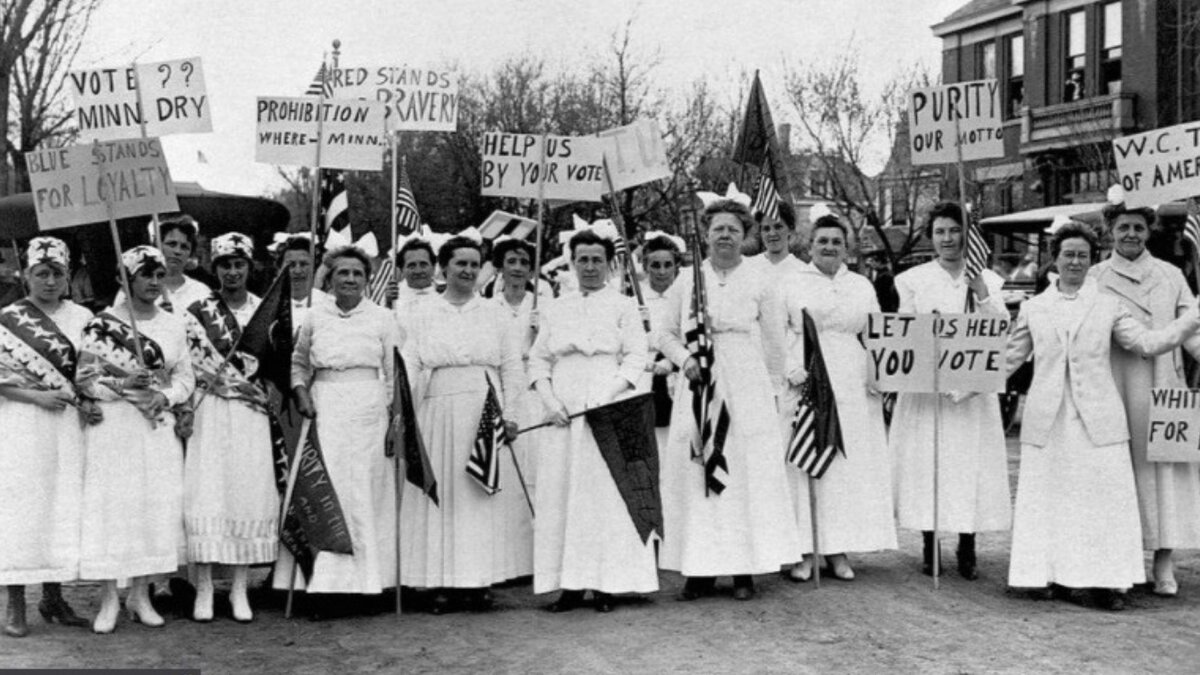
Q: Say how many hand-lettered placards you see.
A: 10